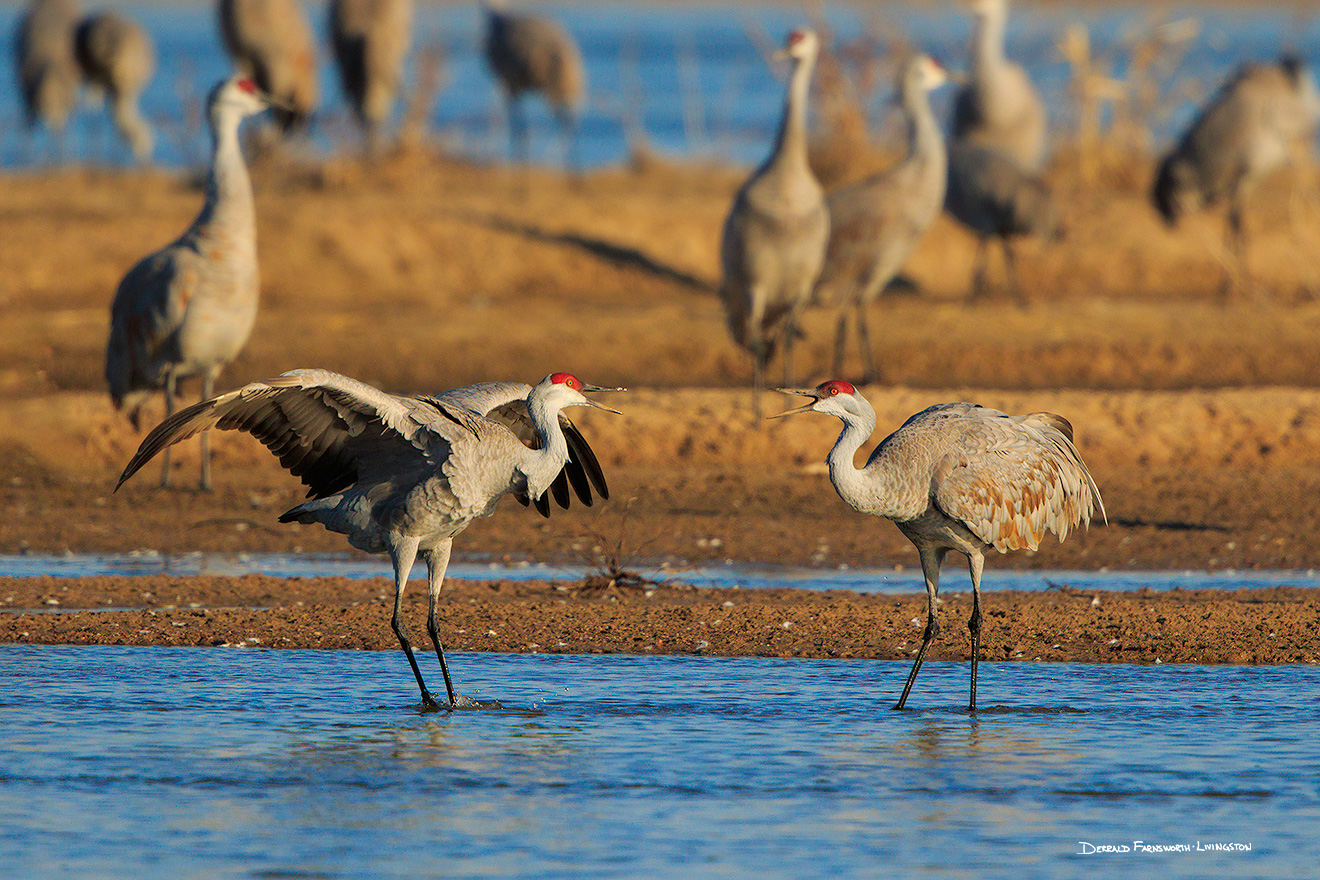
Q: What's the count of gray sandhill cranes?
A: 13